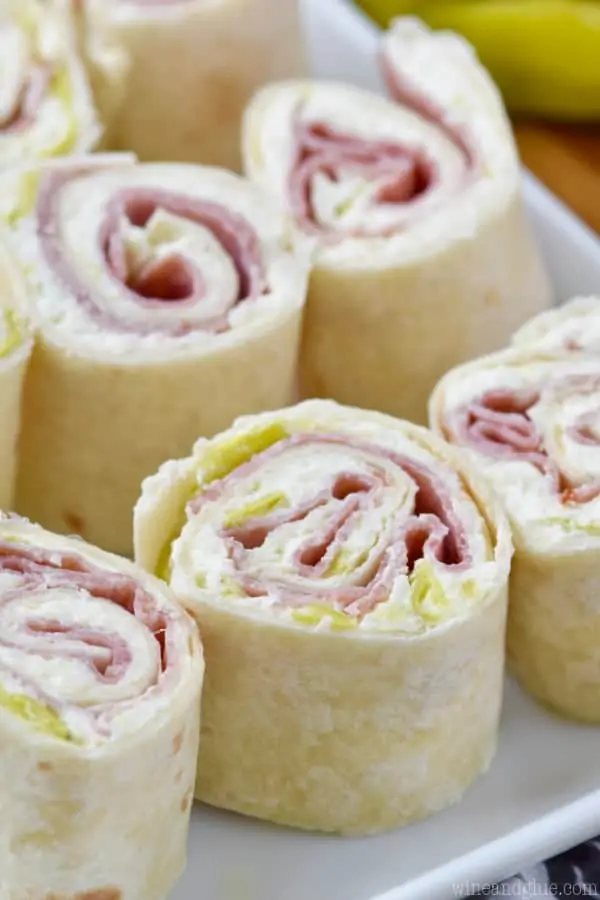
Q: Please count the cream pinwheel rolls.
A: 8